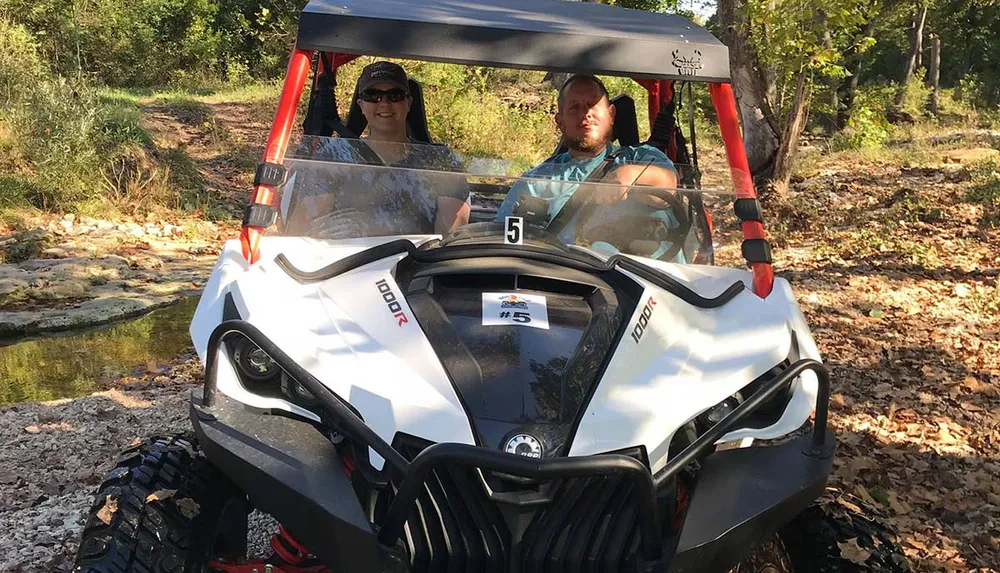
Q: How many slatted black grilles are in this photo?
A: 2